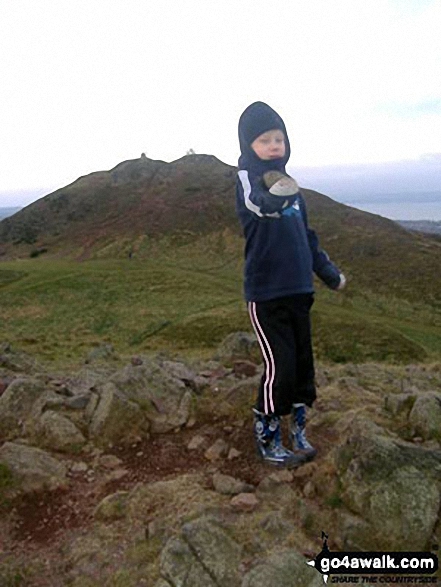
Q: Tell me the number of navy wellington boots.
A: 2